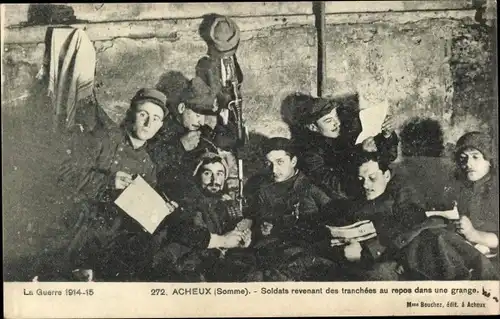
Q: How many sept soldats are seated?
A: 7